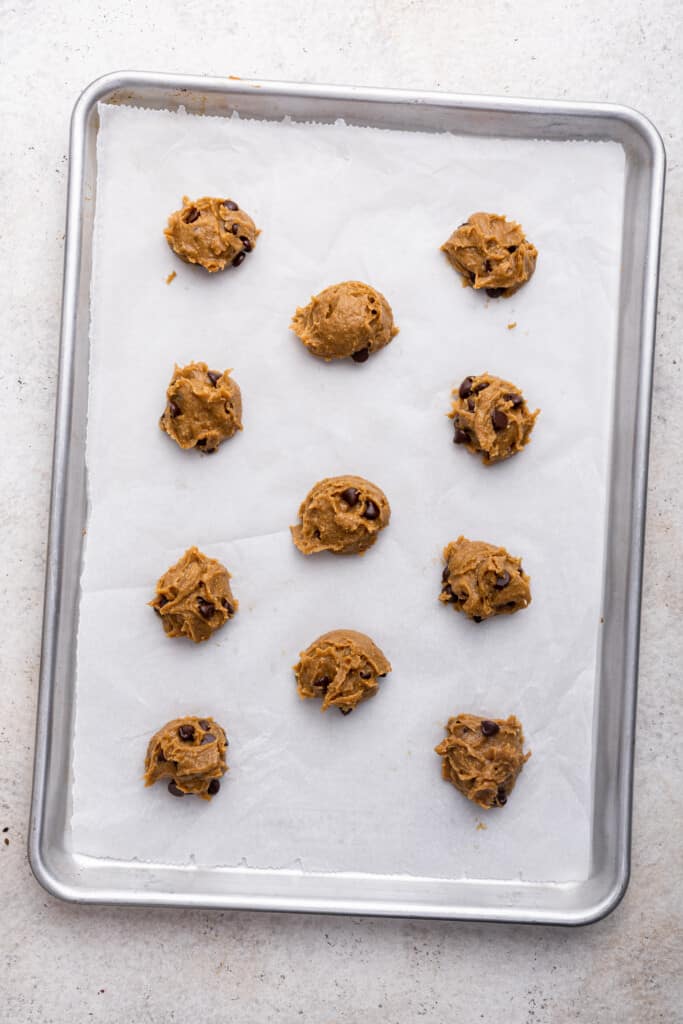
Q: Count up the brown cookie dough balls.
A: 11